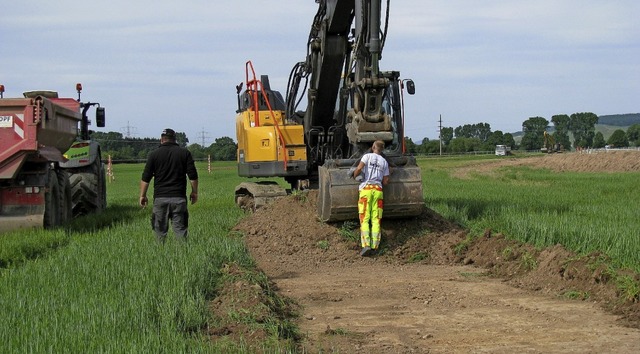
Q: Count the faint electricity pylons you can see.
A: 2